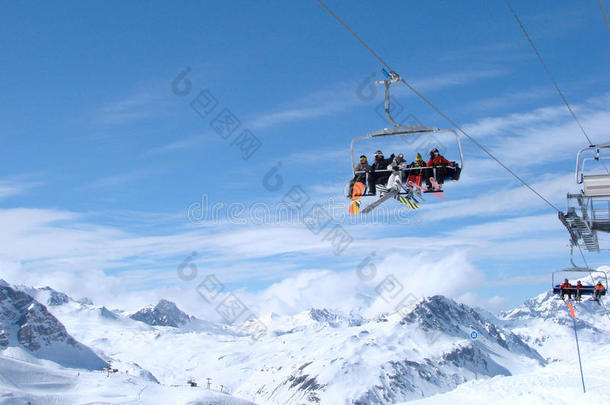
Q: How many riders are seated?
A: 8